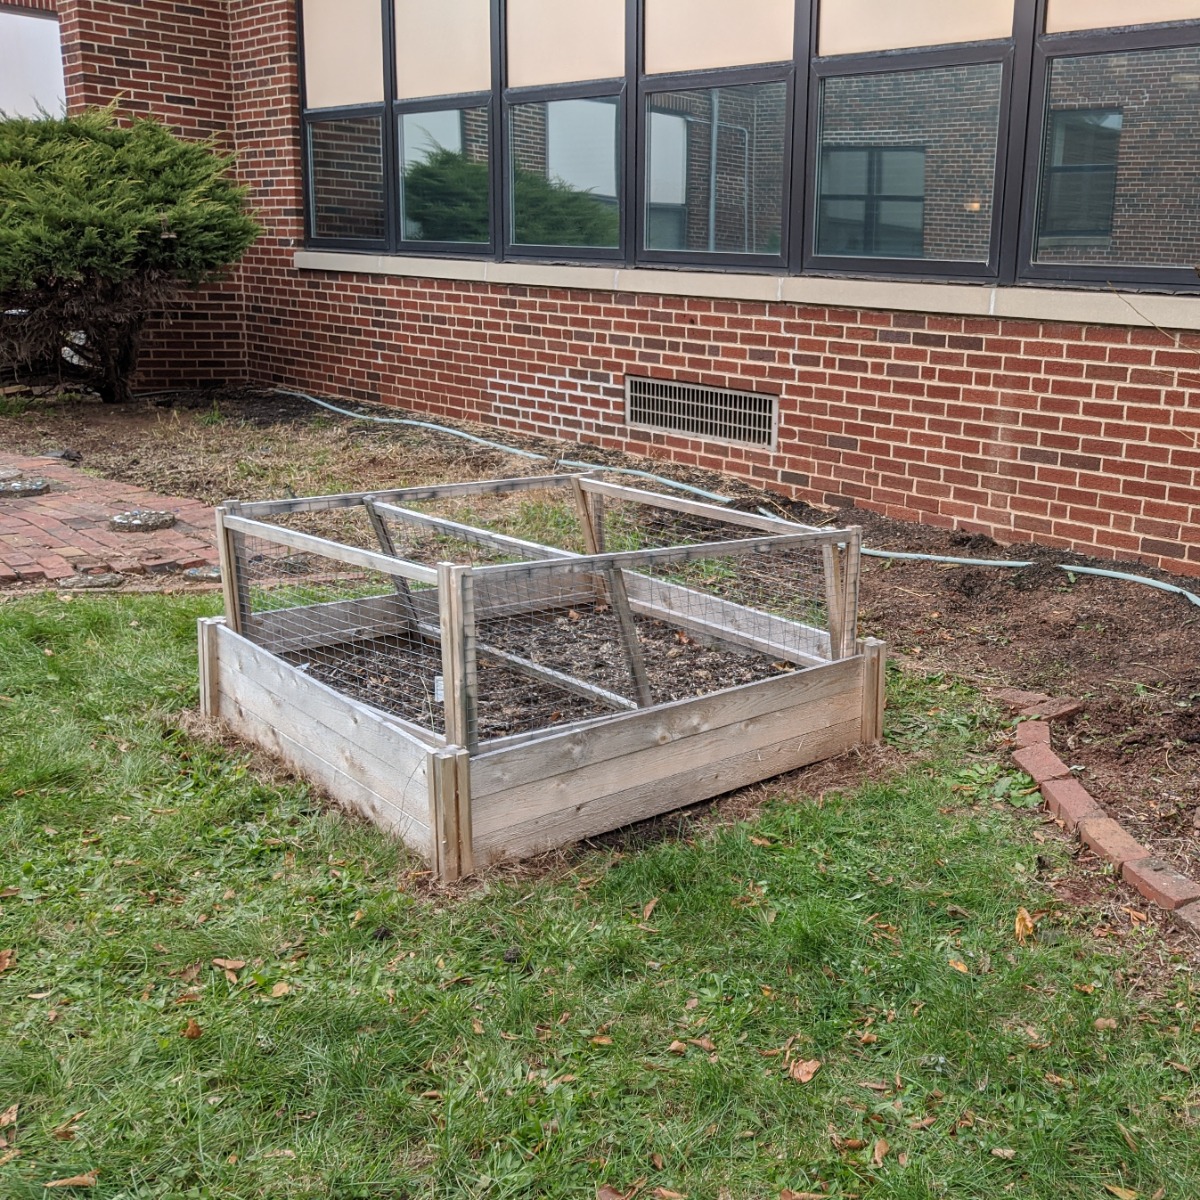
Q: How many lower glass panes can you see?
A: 6